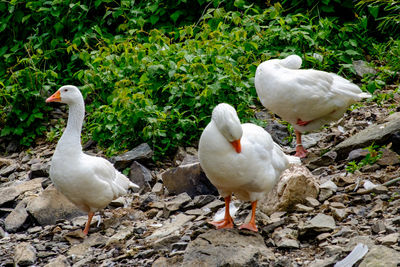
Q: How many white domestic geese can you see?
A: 3